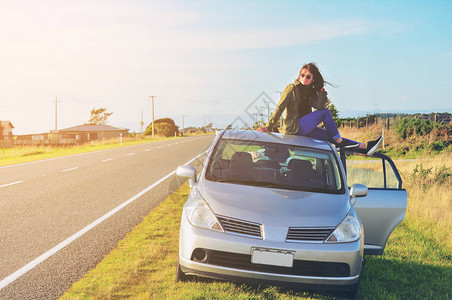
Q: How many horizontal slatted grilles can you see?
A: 2